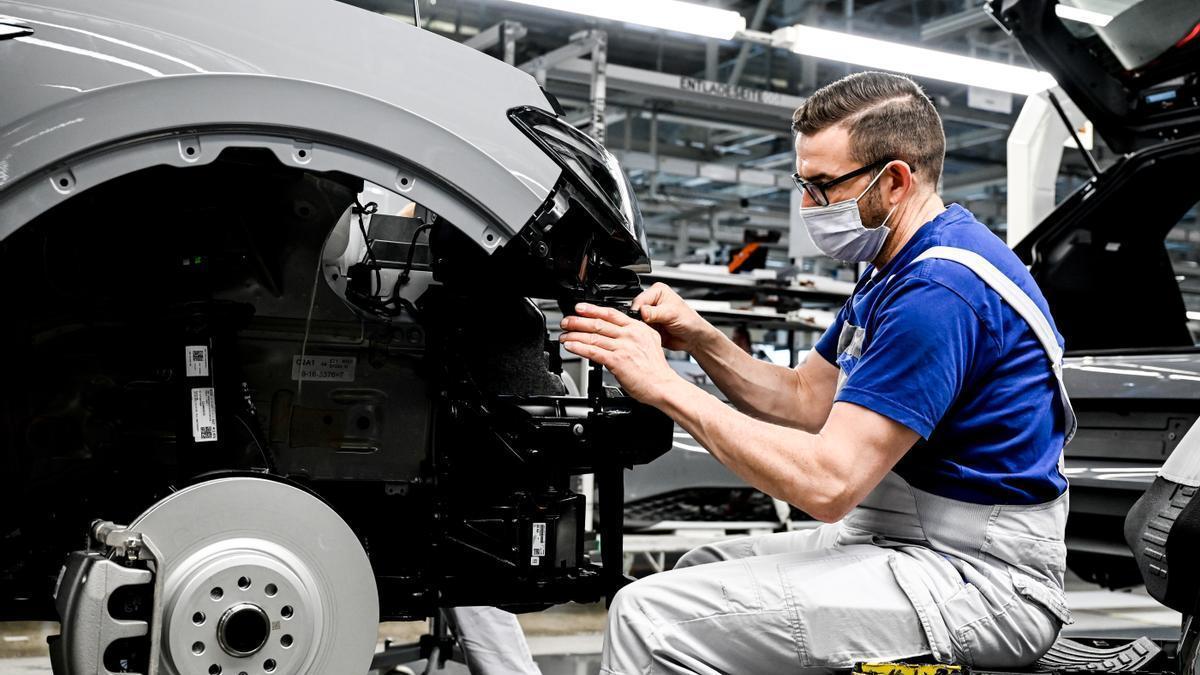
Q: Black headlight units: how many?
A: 1